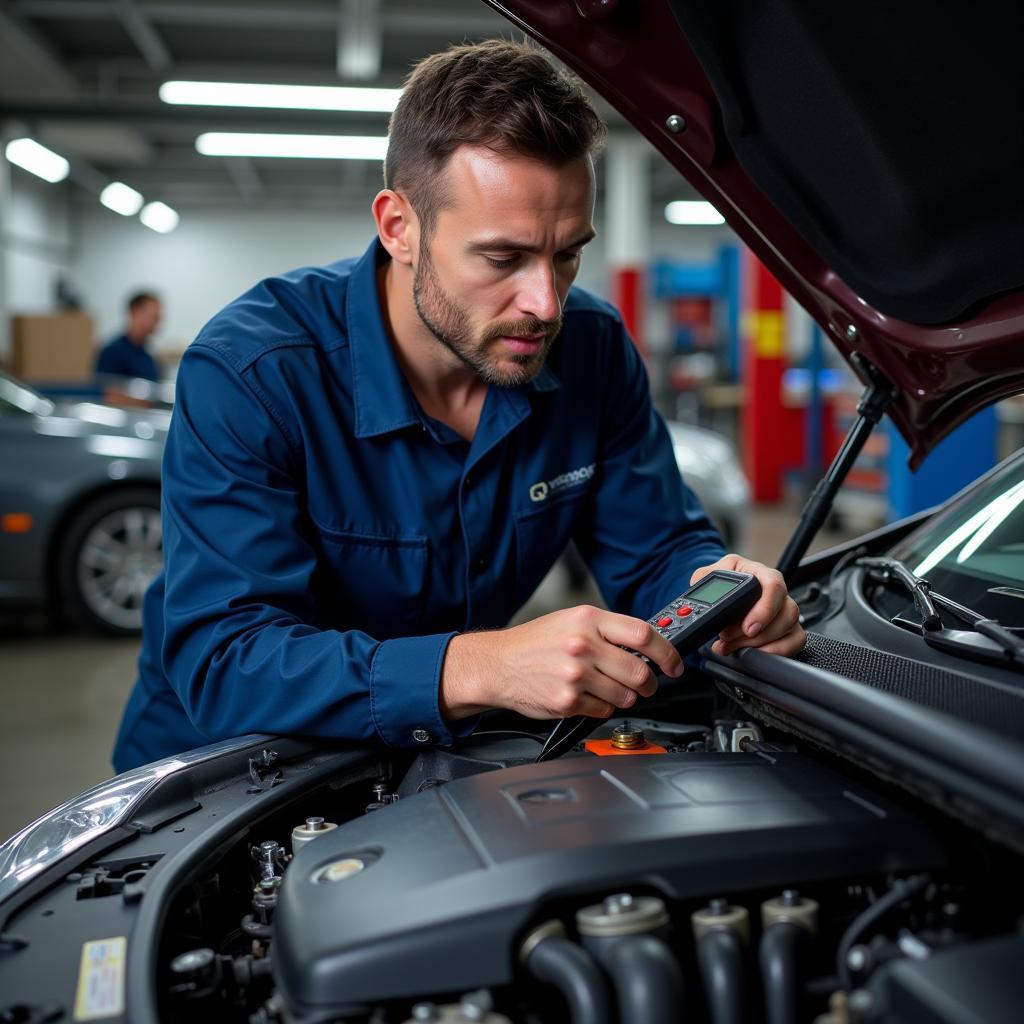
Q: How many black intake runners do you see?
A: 4